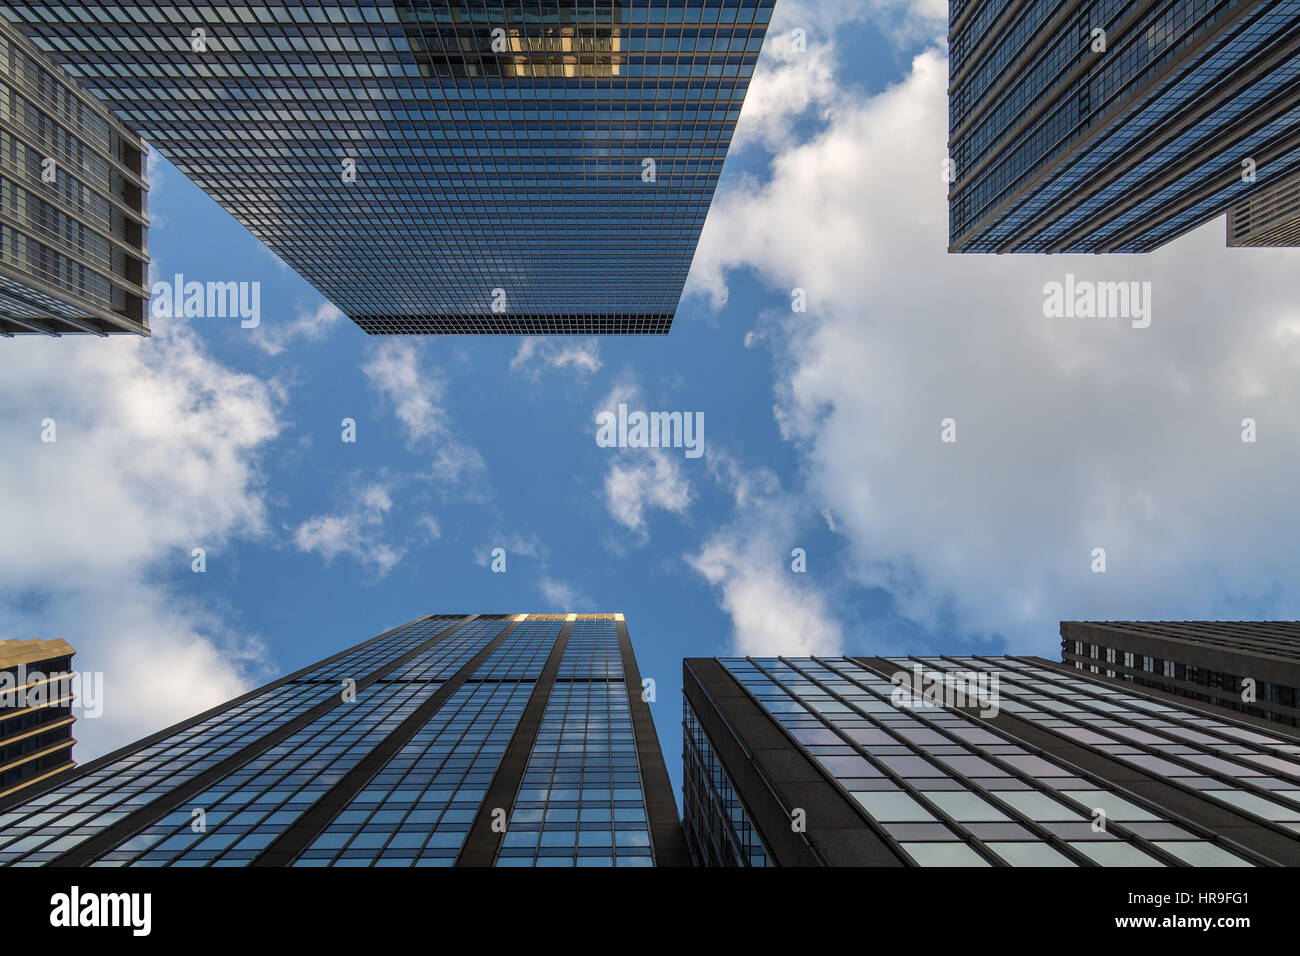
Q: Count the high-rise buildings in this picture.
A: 8